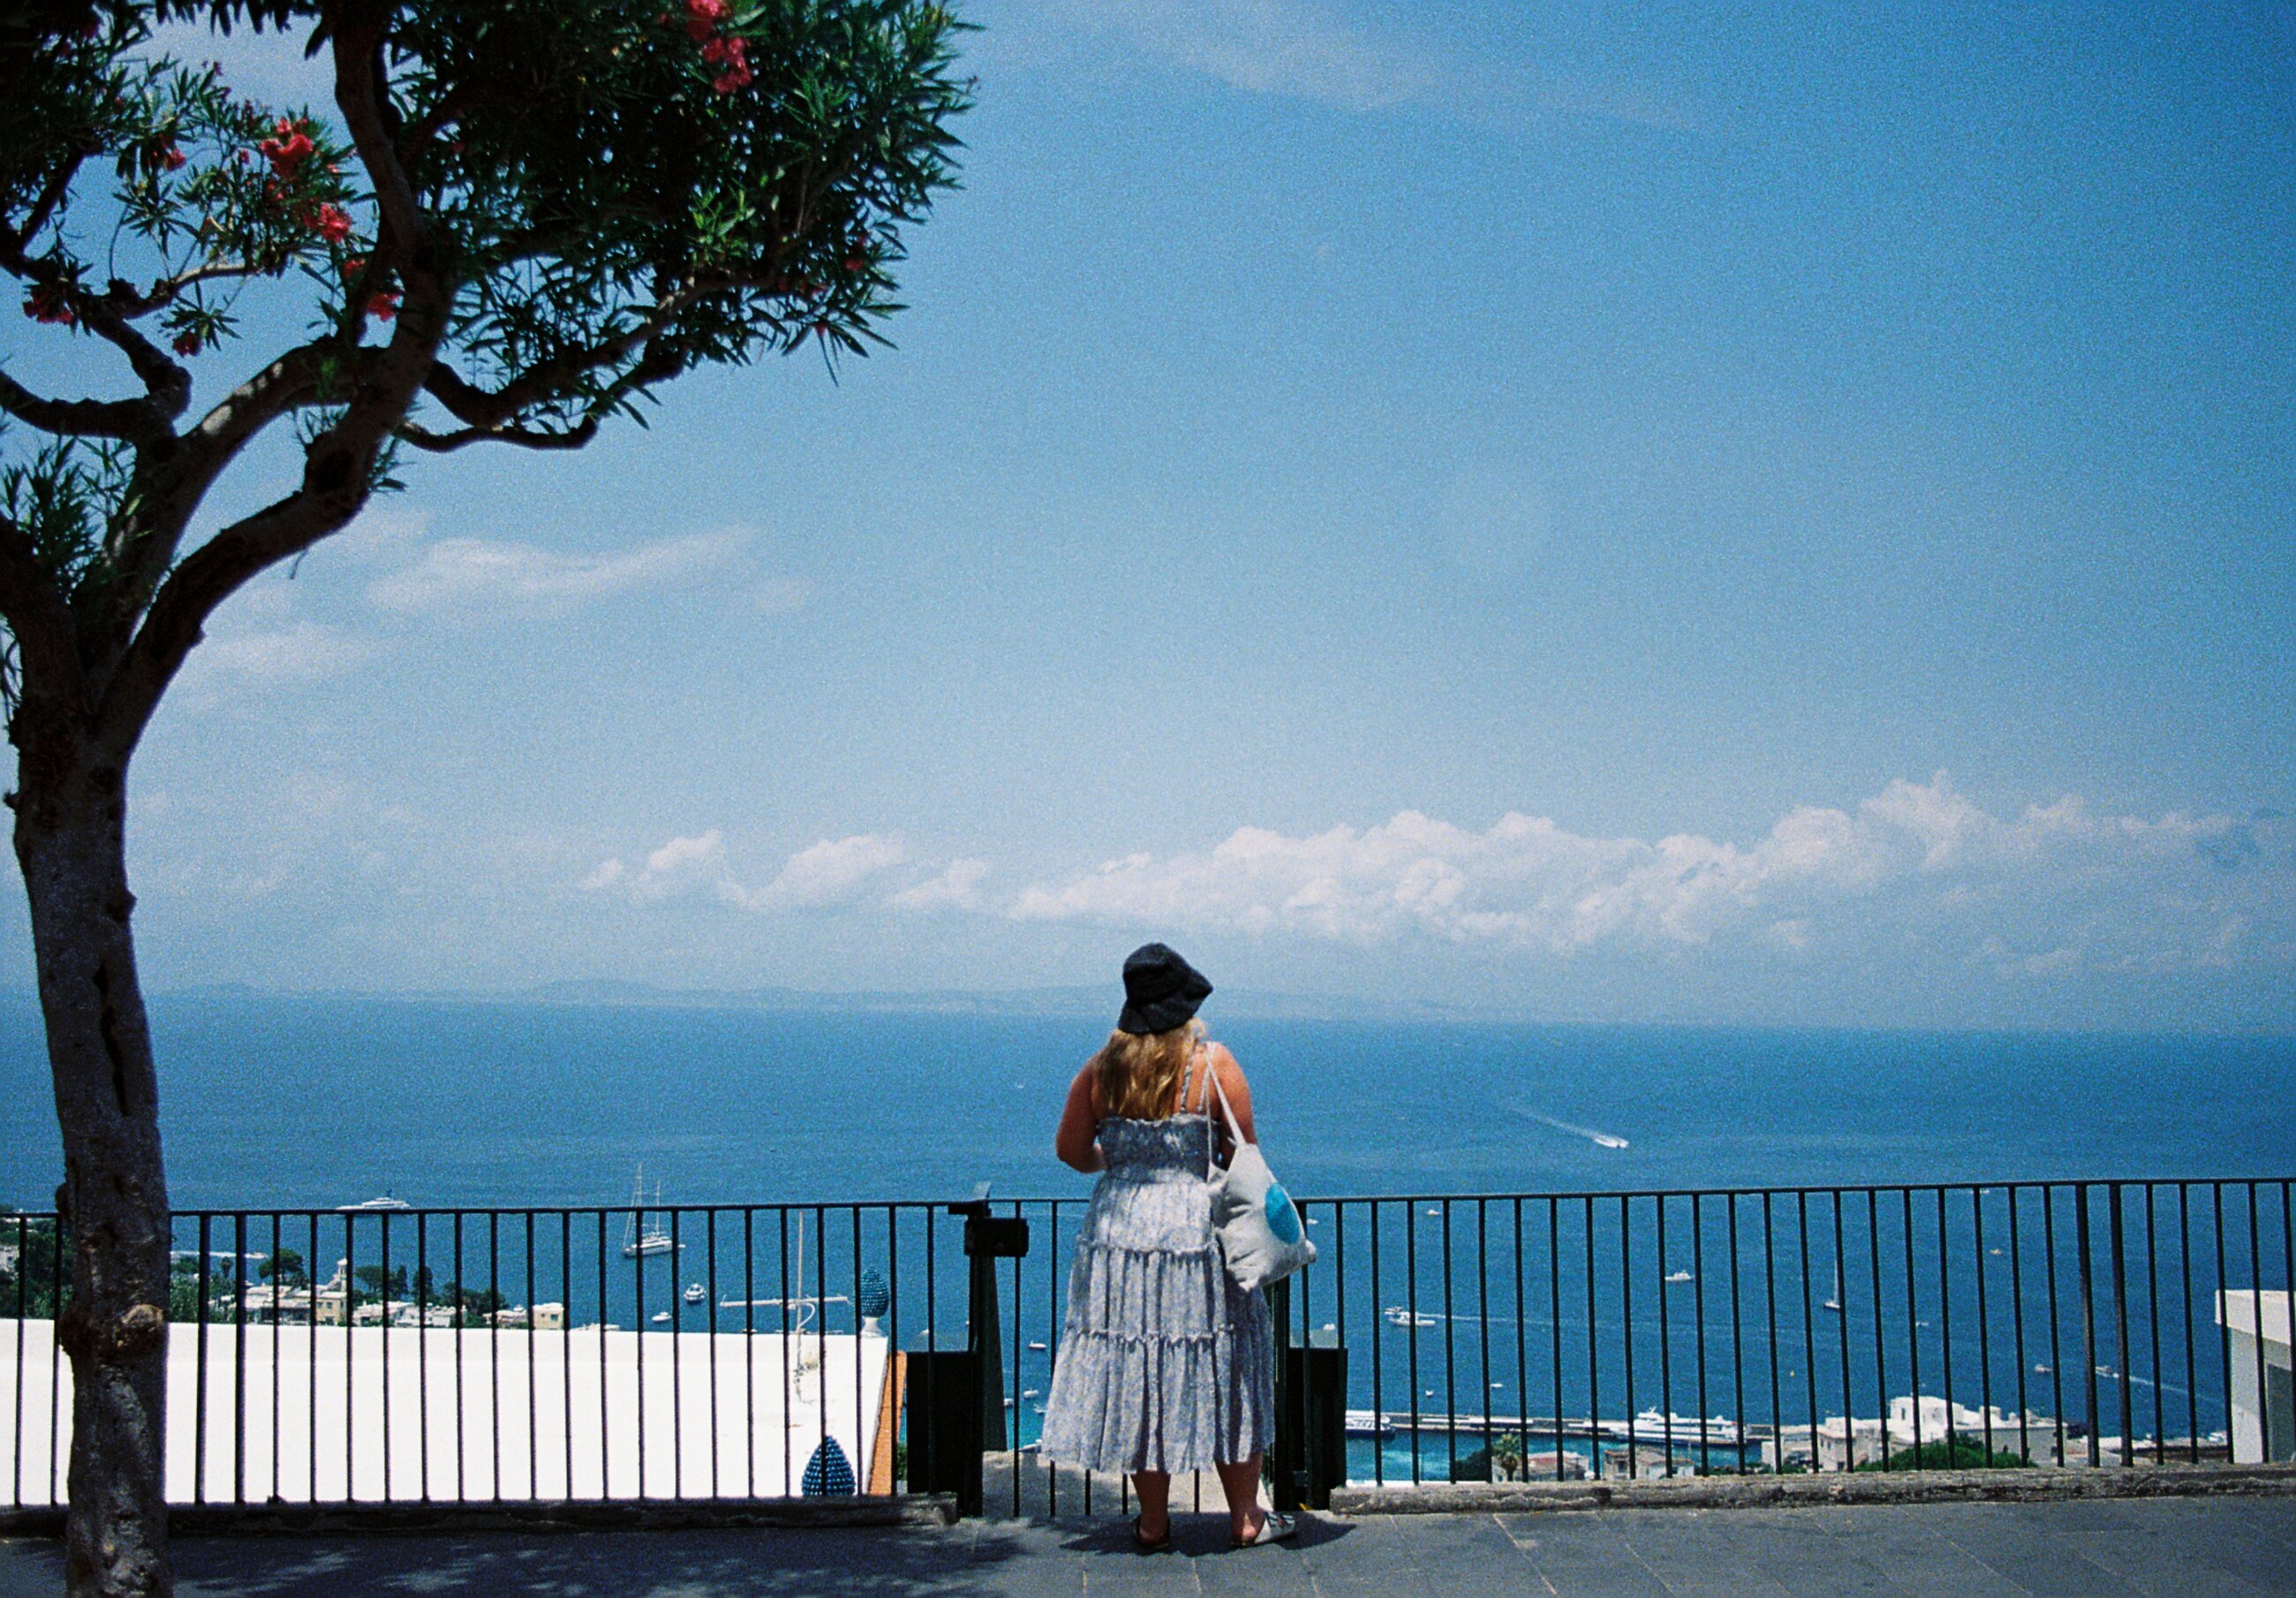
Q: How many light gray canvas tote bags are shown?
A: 1